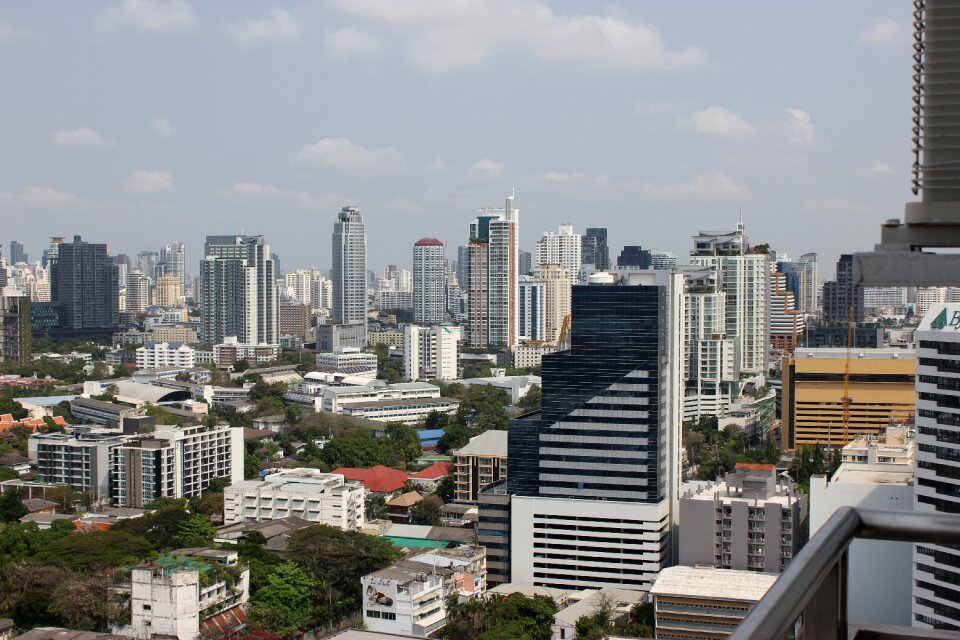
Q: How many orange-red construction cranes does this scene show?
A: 1